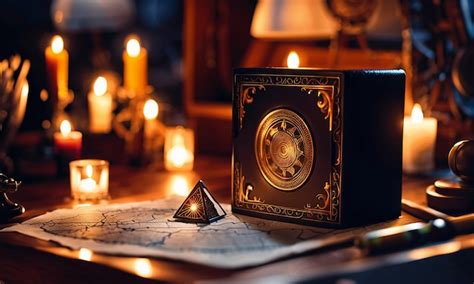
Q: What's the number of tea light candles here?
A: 2